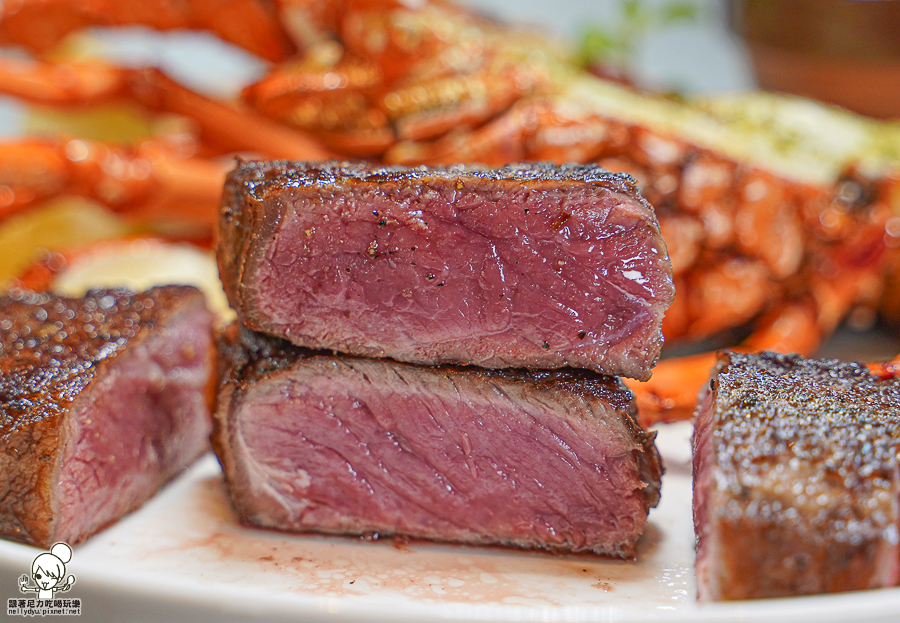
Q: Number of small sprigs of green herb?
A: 1